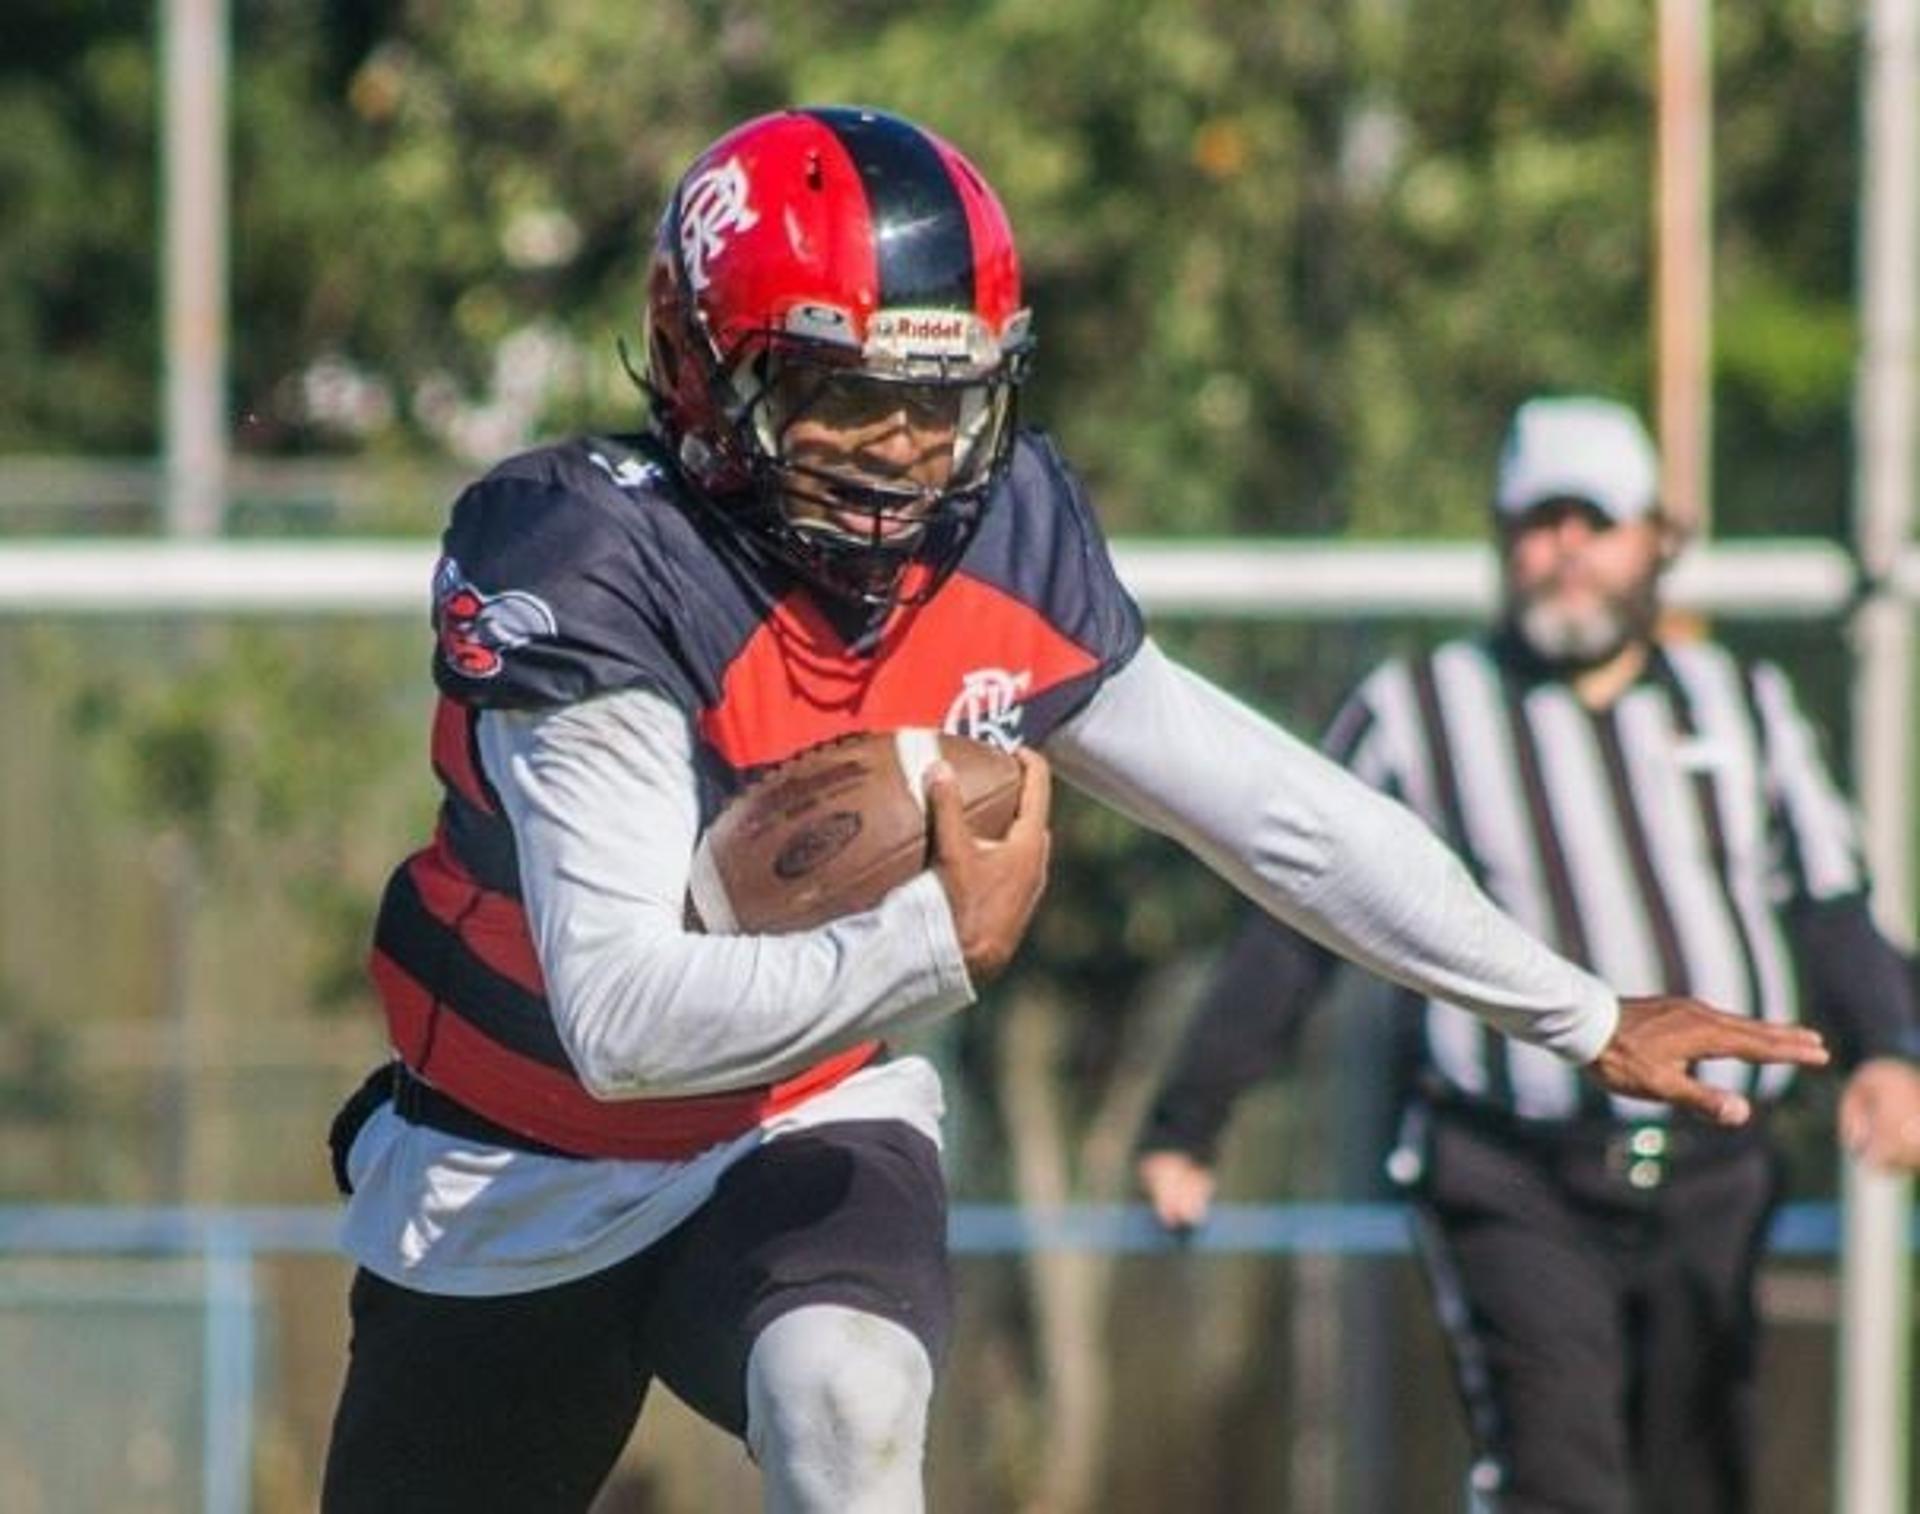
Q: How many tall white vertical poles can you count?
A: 3